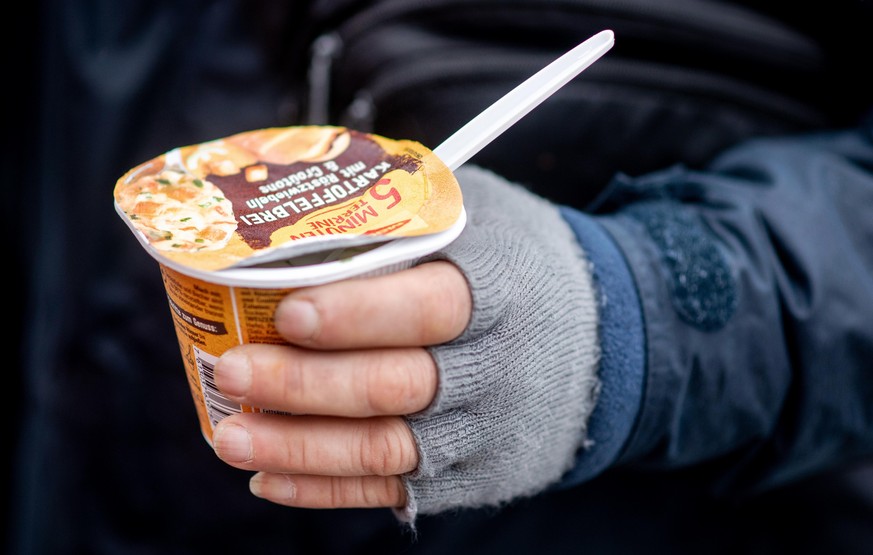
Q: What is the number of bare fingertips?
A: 4